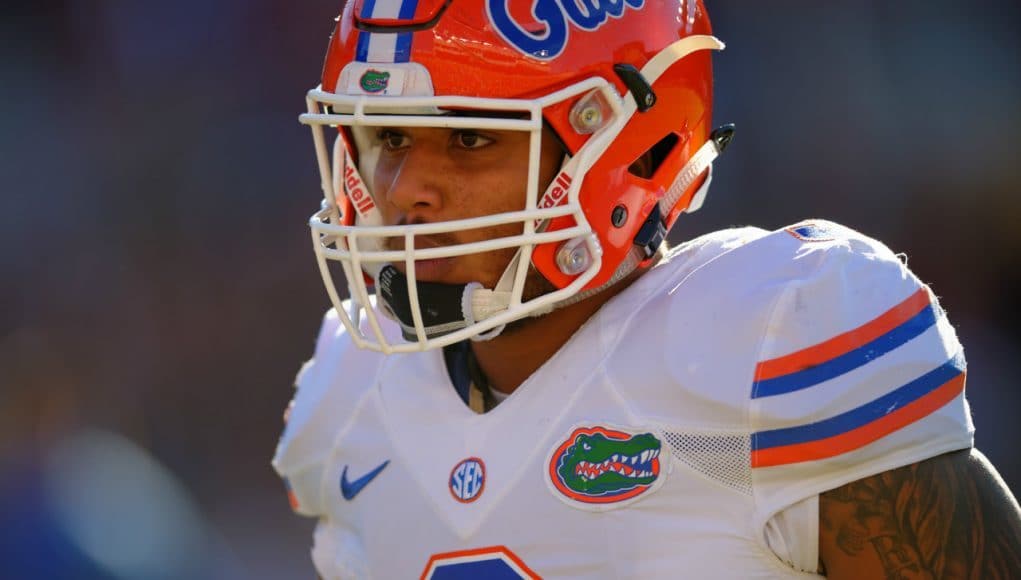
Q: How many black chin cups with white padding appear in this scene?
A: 1